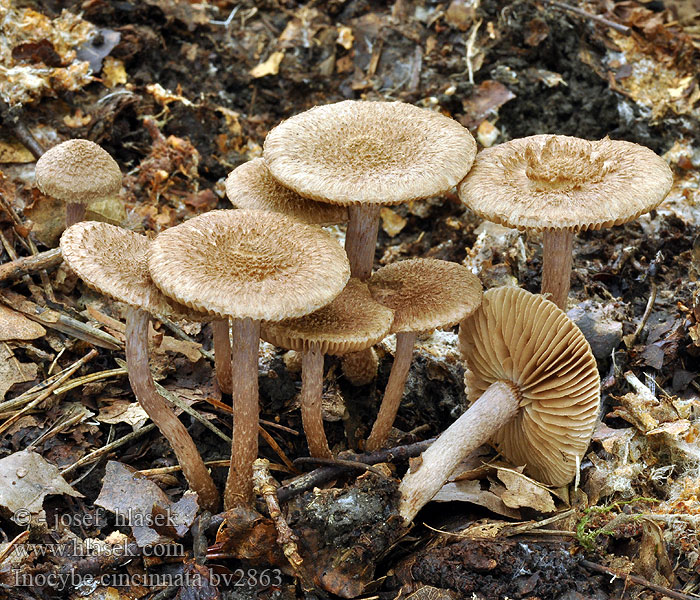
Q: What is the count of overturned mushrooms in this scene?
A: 1